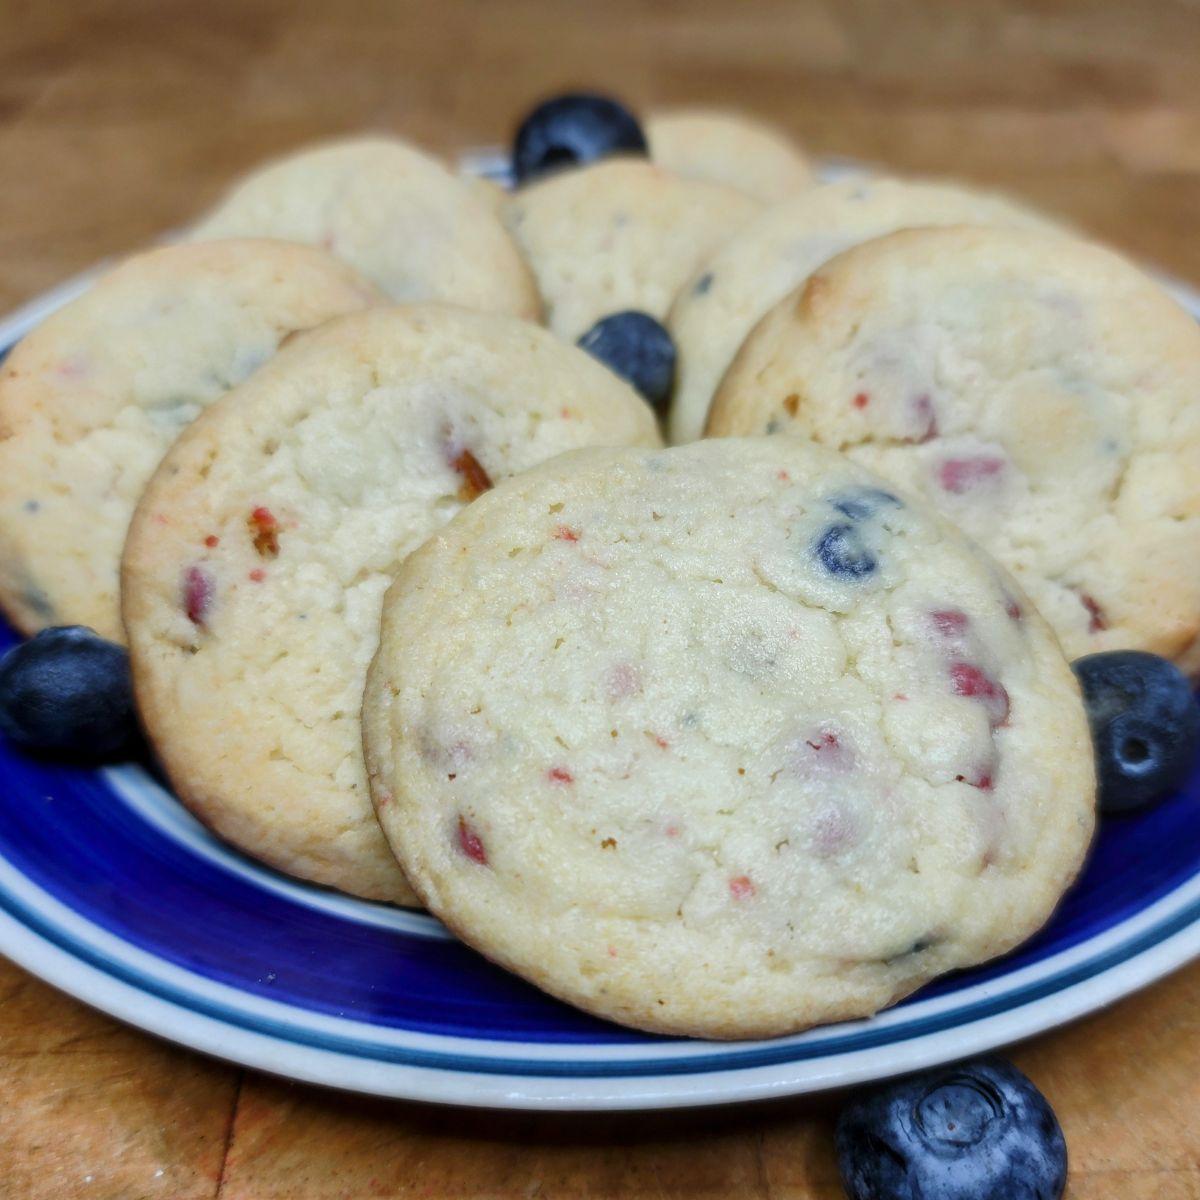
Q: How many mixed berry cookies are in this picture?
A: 8